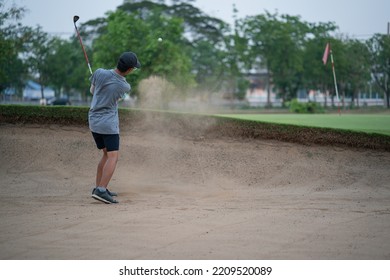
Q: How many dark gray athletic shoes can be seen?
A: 2